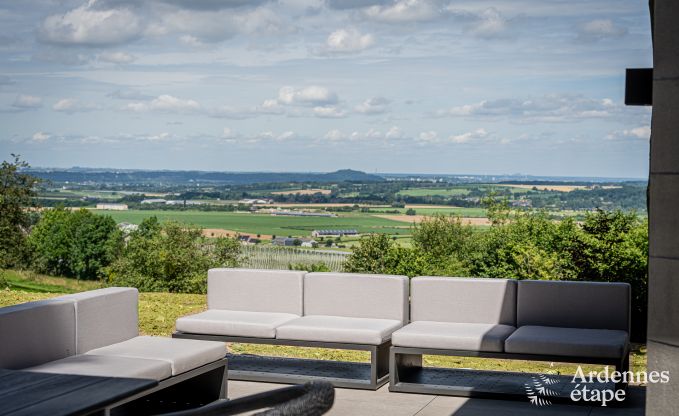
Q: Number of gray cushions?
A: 12